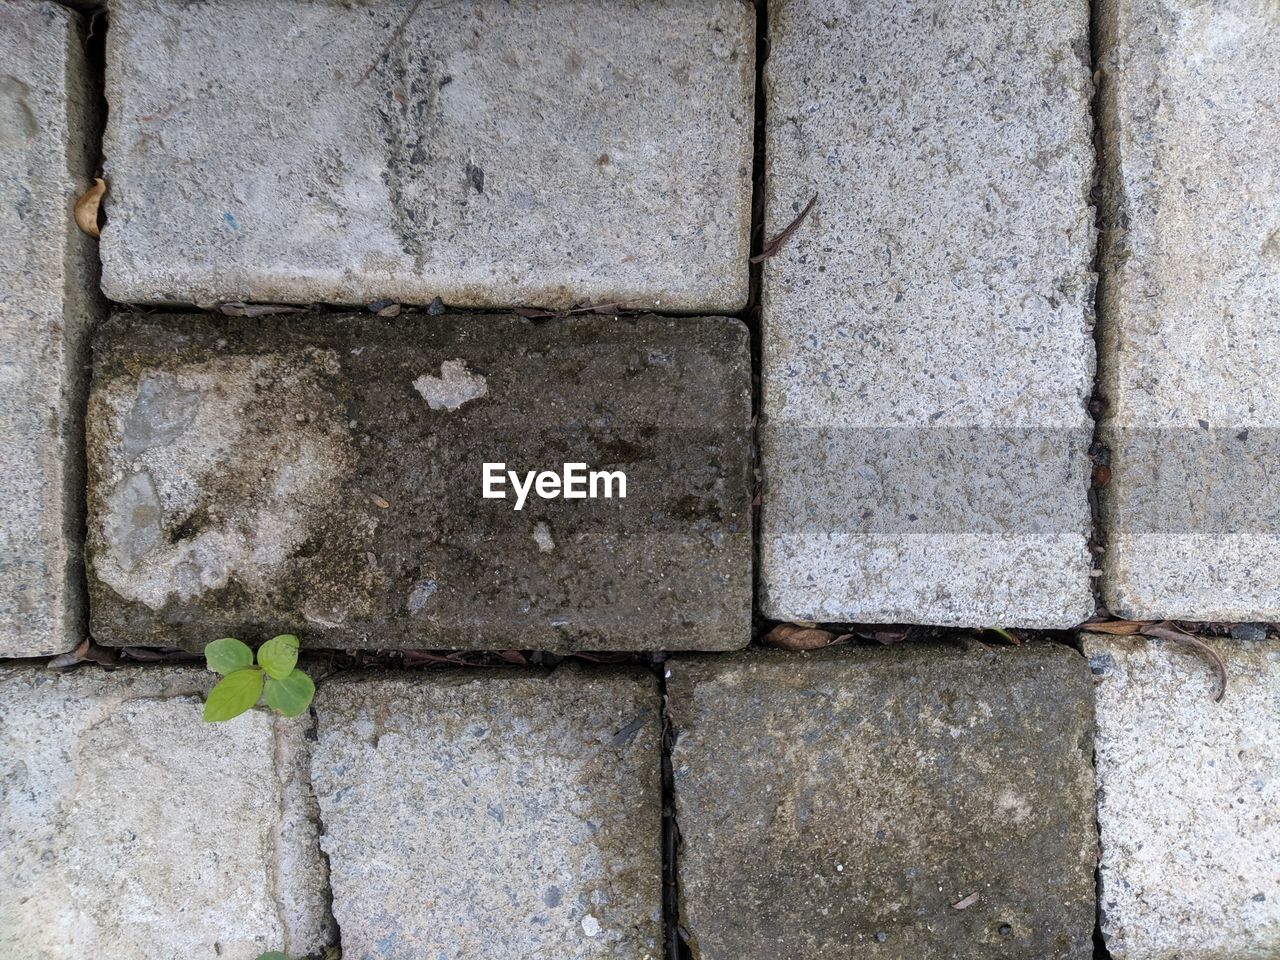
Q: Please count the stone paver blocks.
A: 9